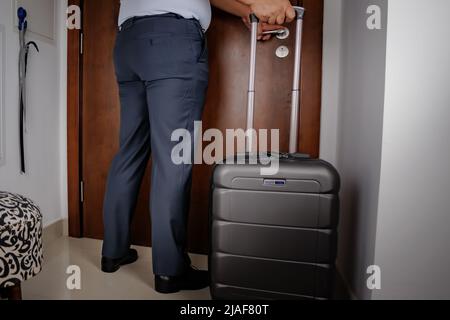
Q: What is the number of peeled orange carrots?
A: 0